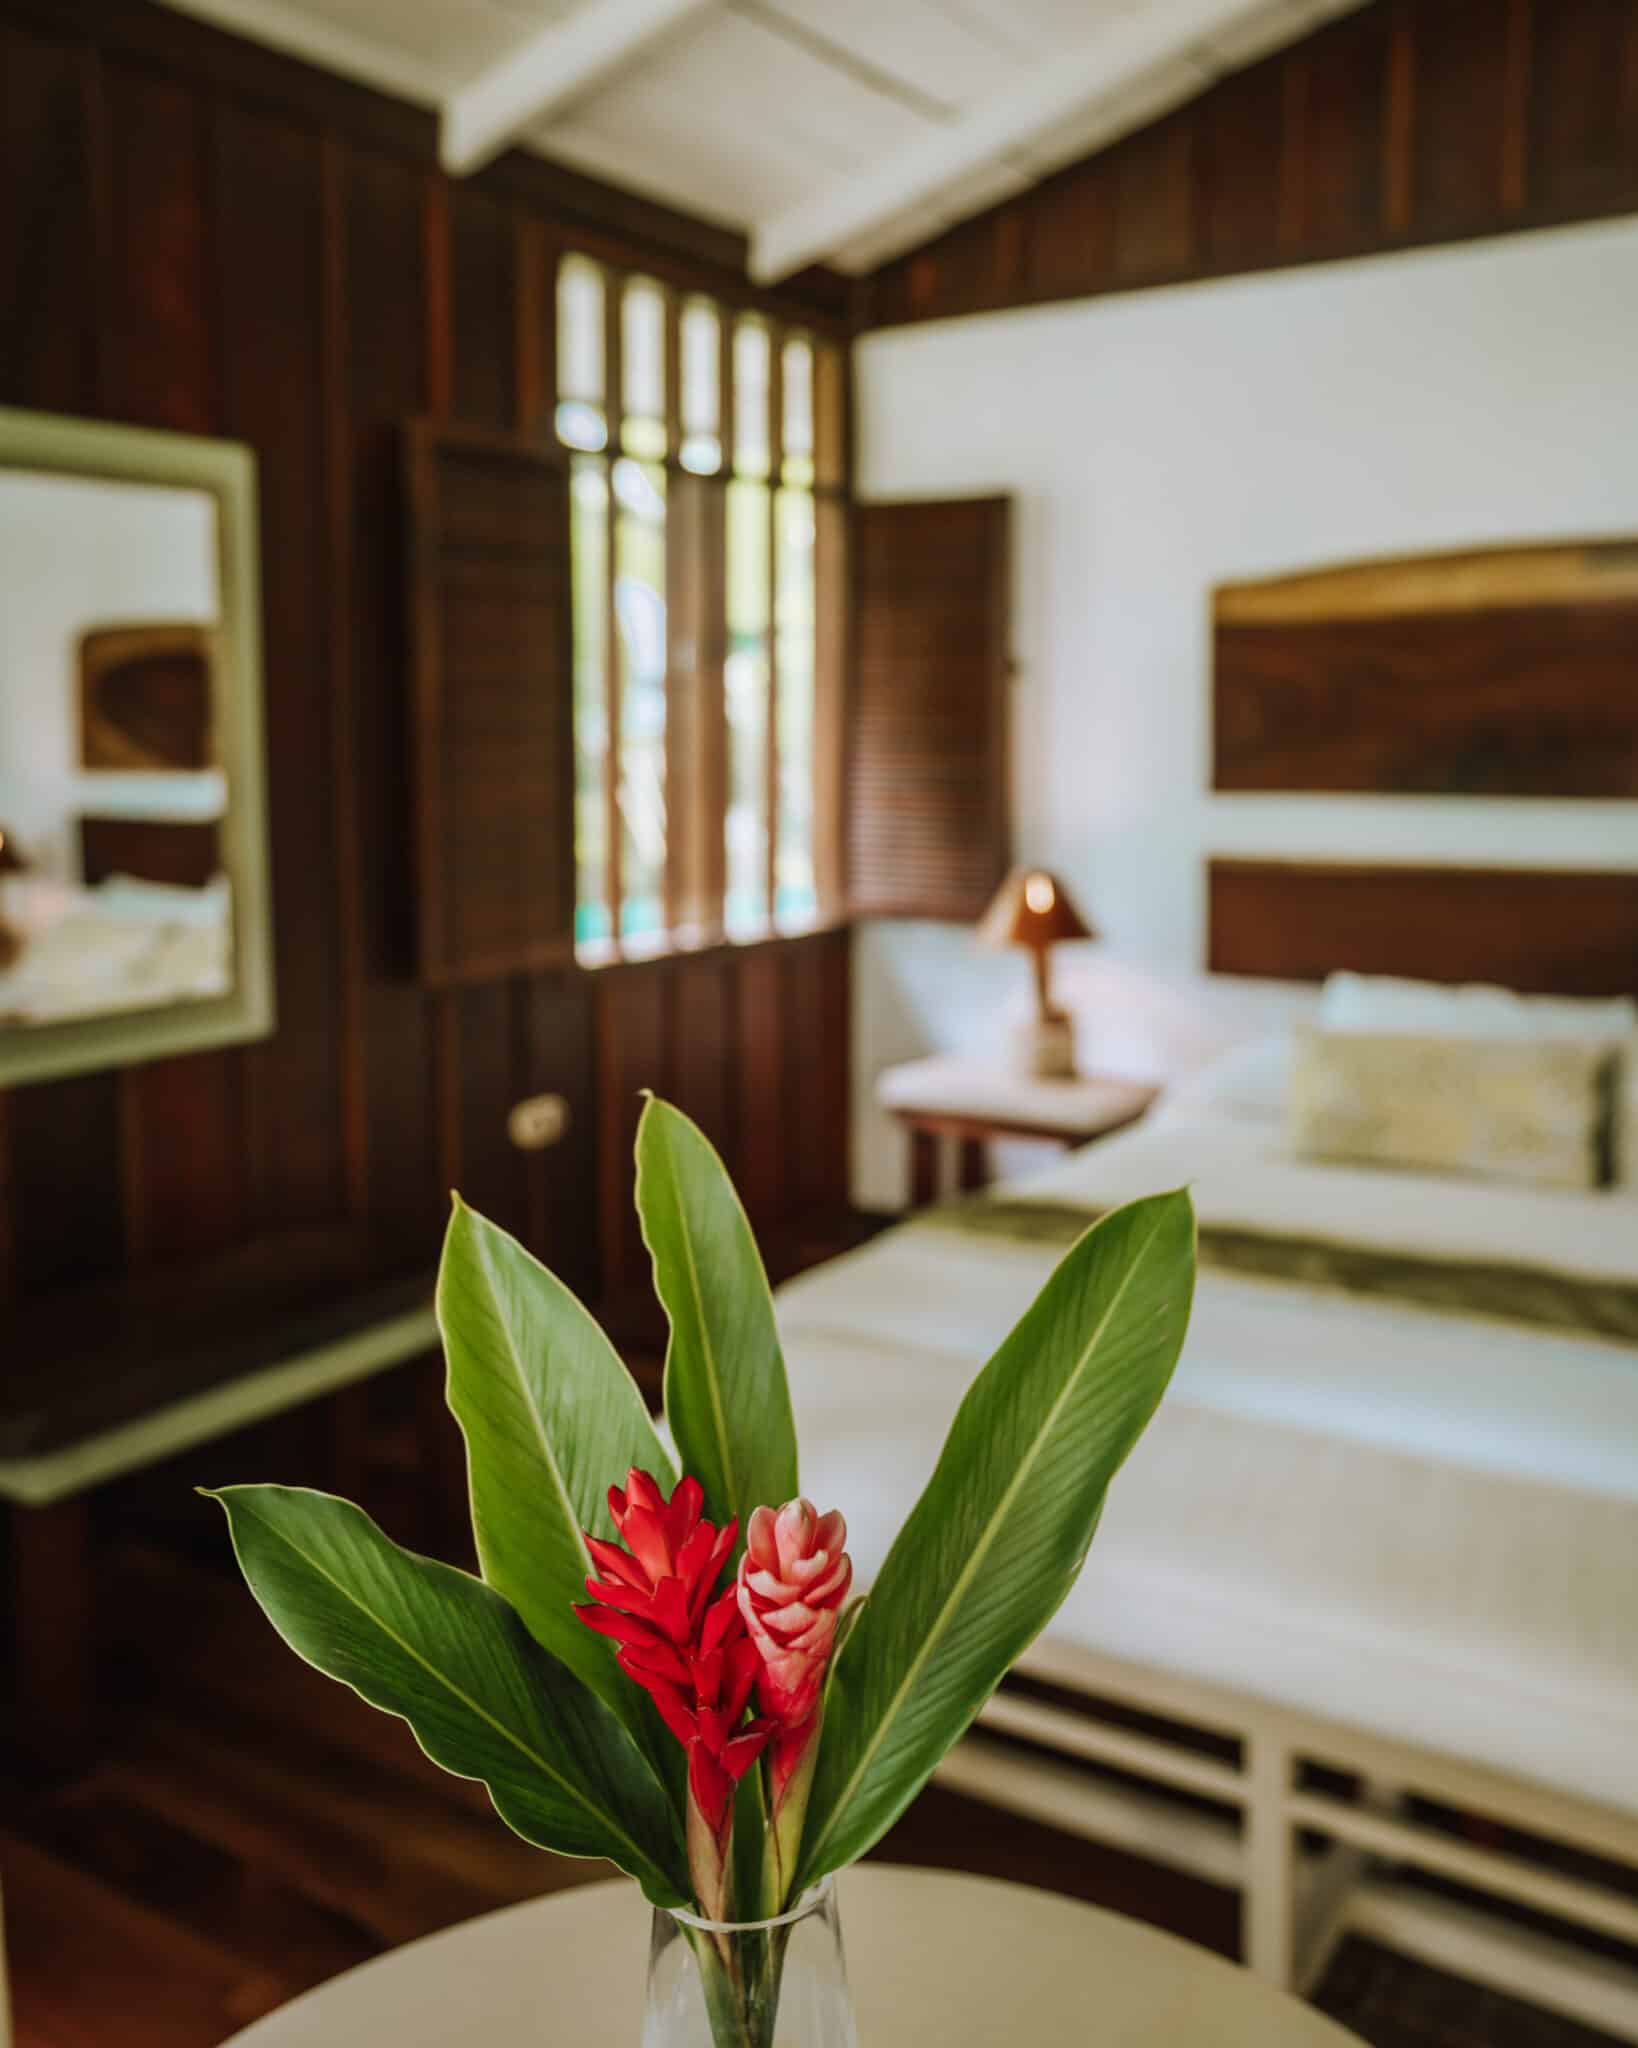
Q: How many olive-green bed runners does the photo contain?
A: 1